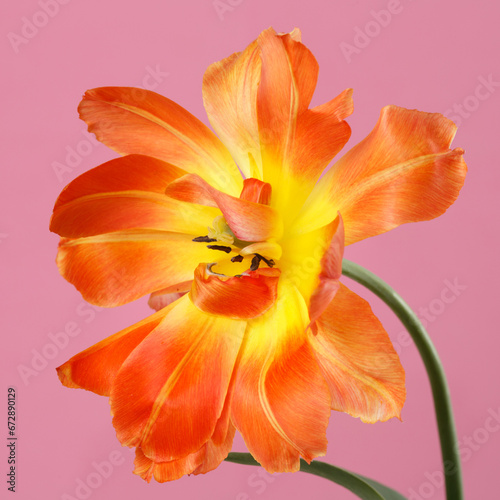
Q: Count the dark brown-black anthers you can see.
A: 5